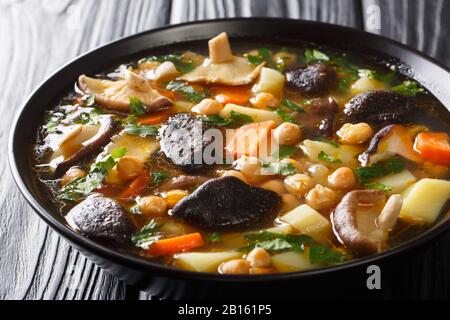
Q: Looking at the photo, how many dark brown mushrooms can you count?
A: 5